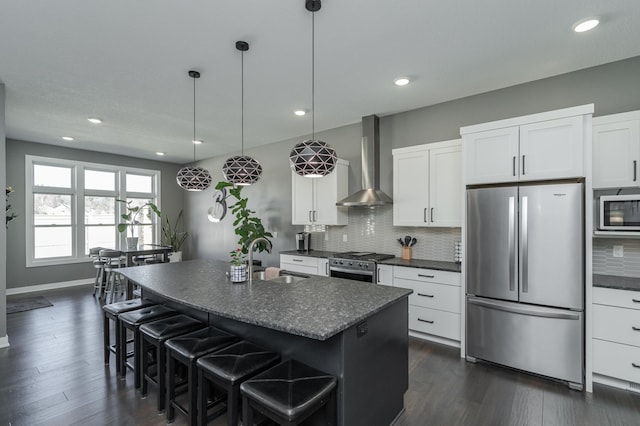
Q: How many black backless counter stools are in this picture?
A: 6